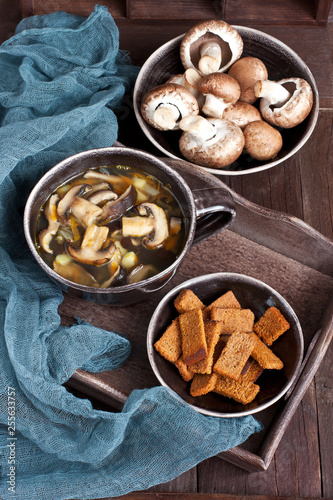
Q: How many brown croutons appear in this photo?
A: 13